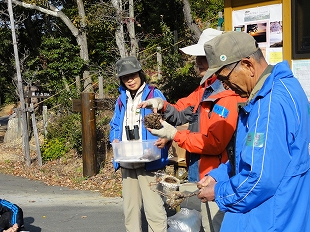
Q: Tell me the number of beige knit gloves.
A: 2